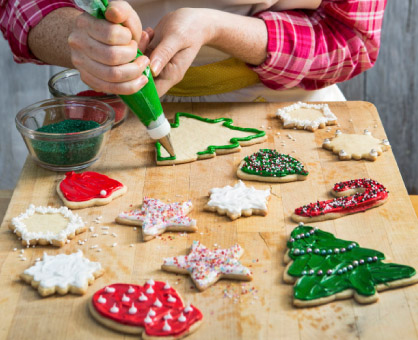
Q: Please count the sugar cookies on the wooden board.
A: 13